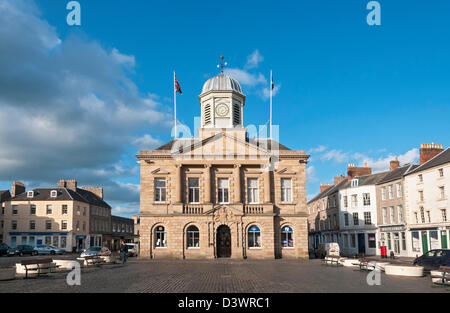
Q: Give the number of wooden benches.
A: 5